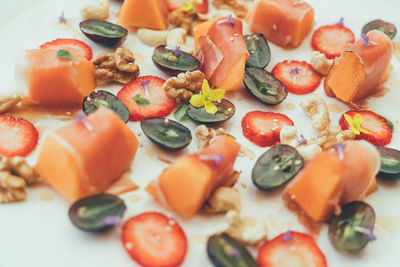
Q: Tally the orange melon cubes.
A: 8